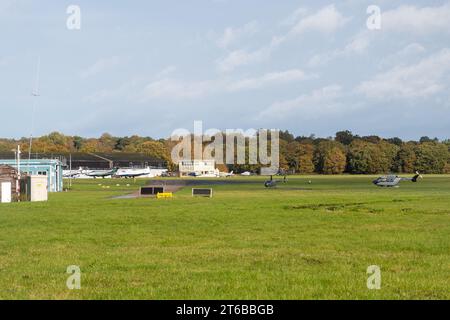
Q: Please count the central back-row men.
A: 0